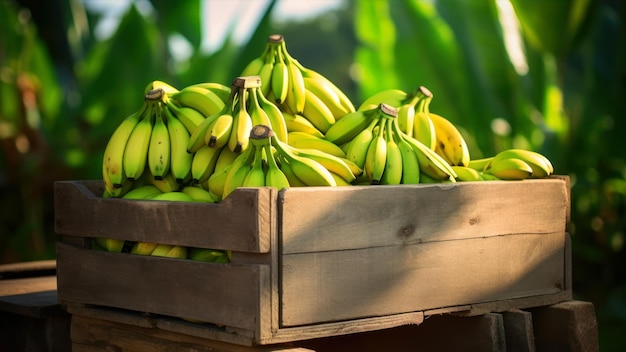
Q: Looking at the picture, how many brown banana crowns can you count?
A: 6